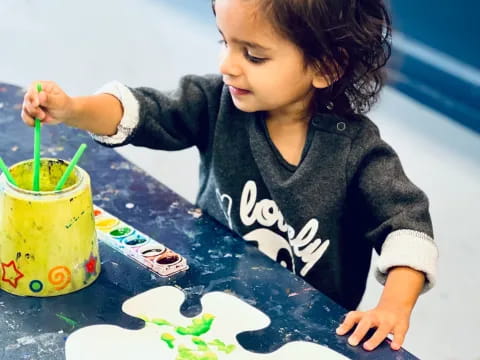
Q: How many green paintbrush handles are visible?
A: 3